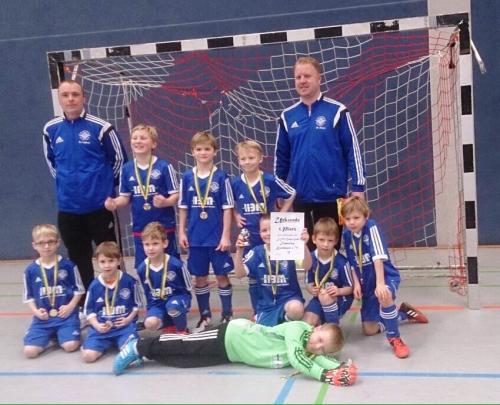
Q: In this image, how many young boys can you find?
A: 10